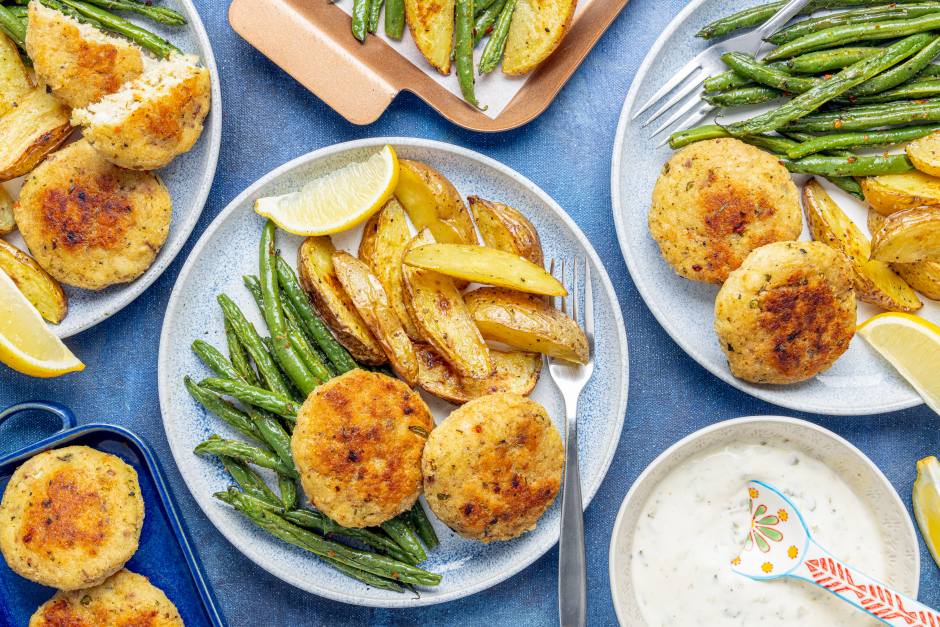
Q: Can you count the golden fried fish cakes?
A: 8